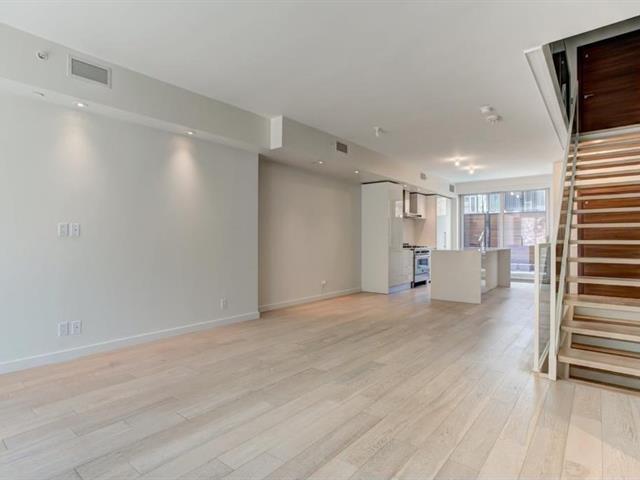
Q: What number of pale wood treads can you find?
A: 14